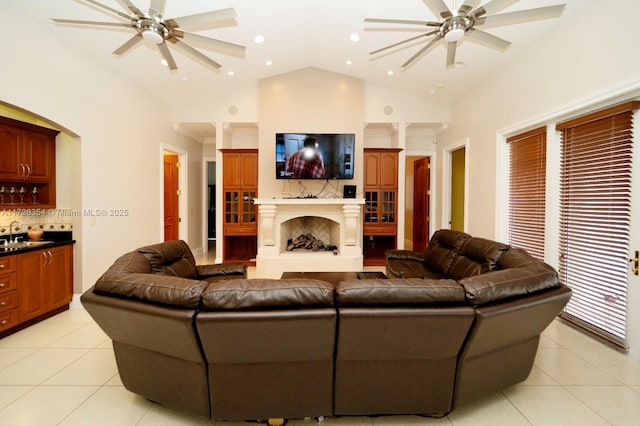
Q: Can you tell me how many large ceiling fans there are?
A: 2